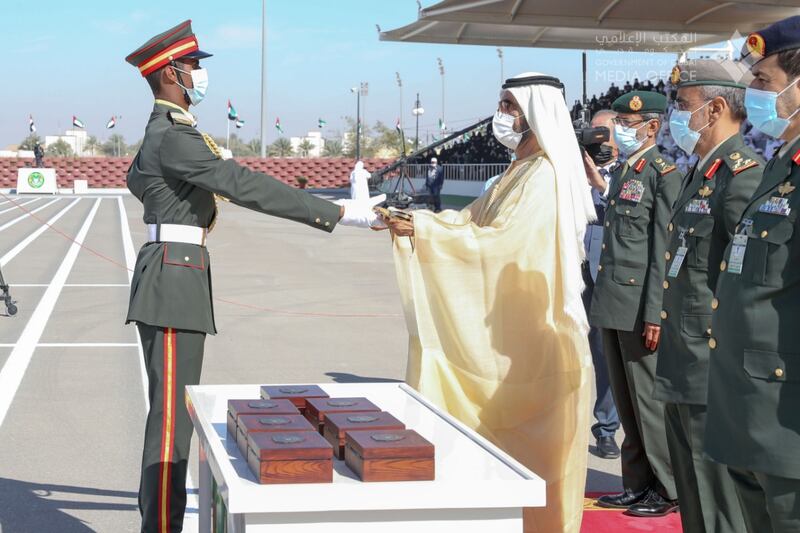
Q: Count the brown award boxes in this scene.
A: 7